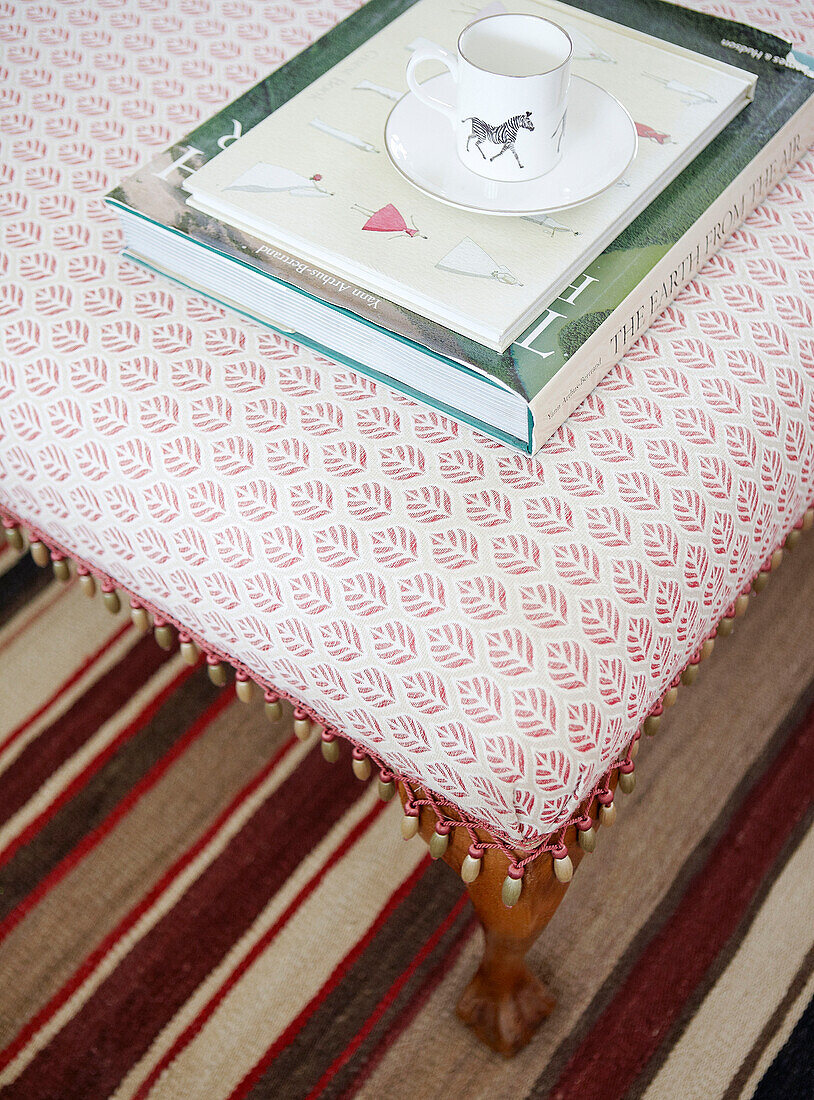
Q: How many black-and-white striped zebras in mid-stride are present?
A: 1